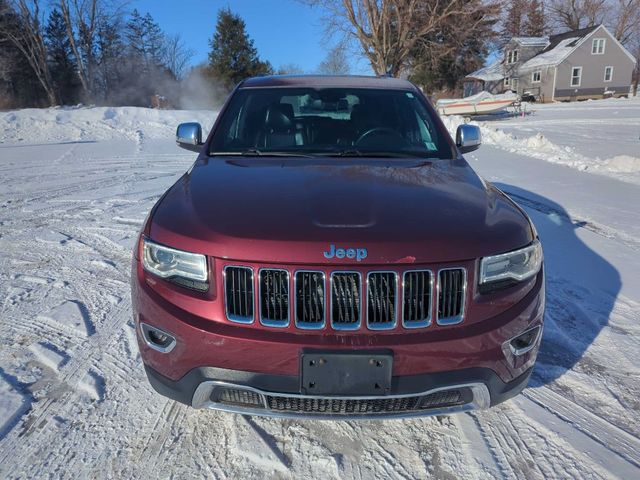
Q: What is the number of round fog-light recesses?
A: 2